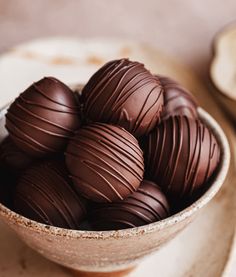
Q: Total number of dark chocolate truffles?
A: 8